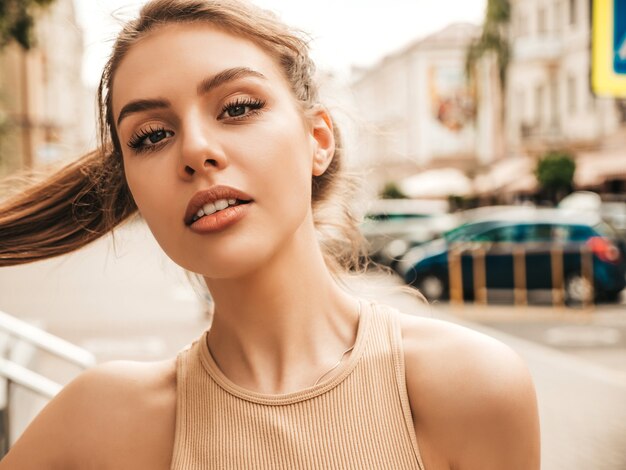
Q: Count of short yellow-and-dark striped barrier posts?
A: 5